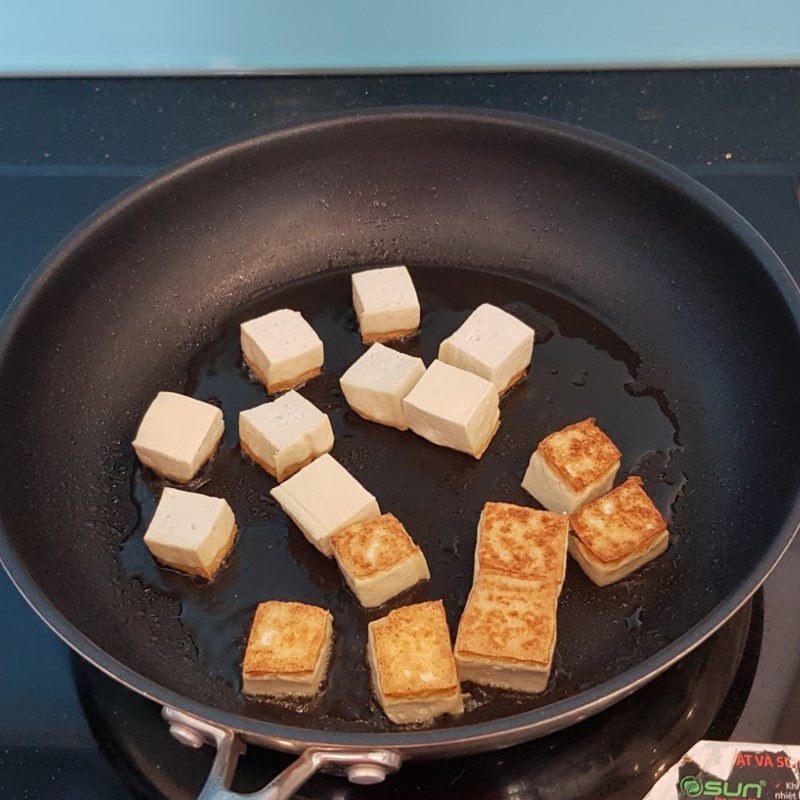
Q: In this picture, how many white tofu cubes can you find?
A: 9